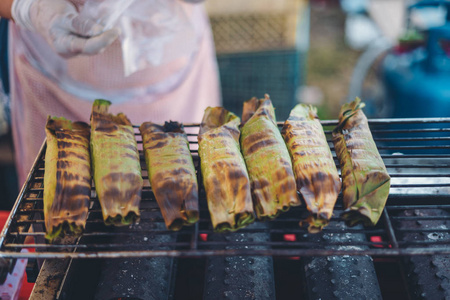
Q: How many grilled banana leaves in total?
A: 7